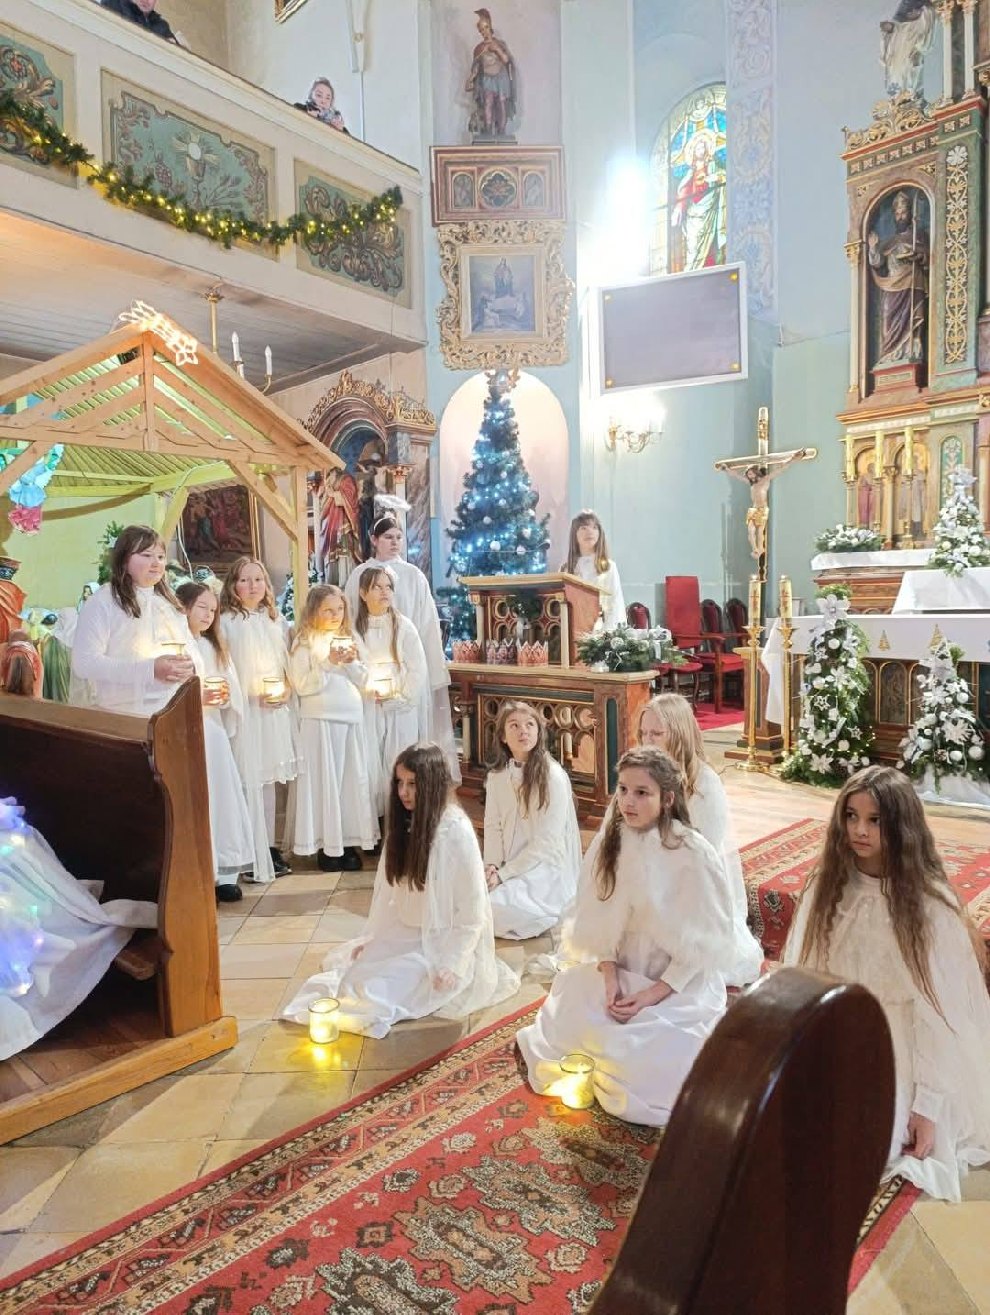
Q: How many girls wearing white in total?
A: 12